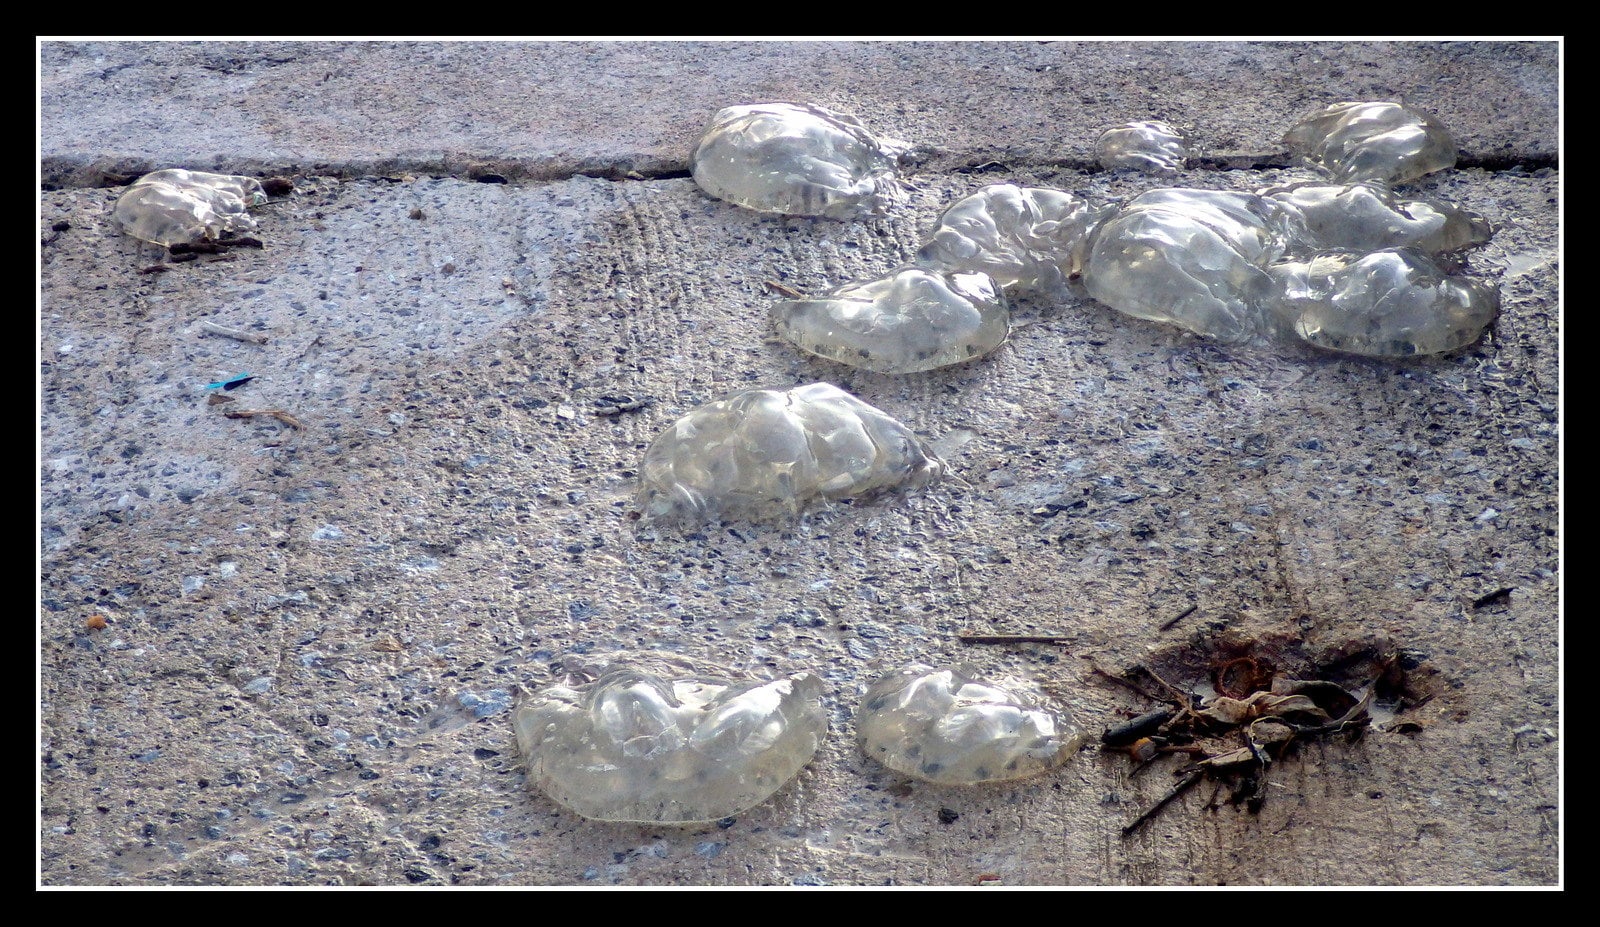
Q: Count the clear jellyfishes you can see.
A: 12